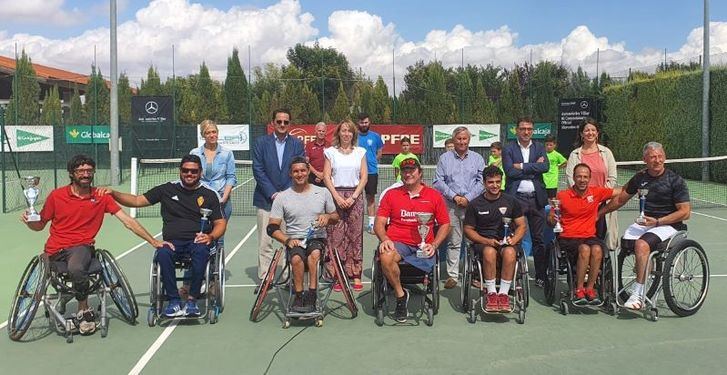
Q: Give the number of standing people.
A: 12